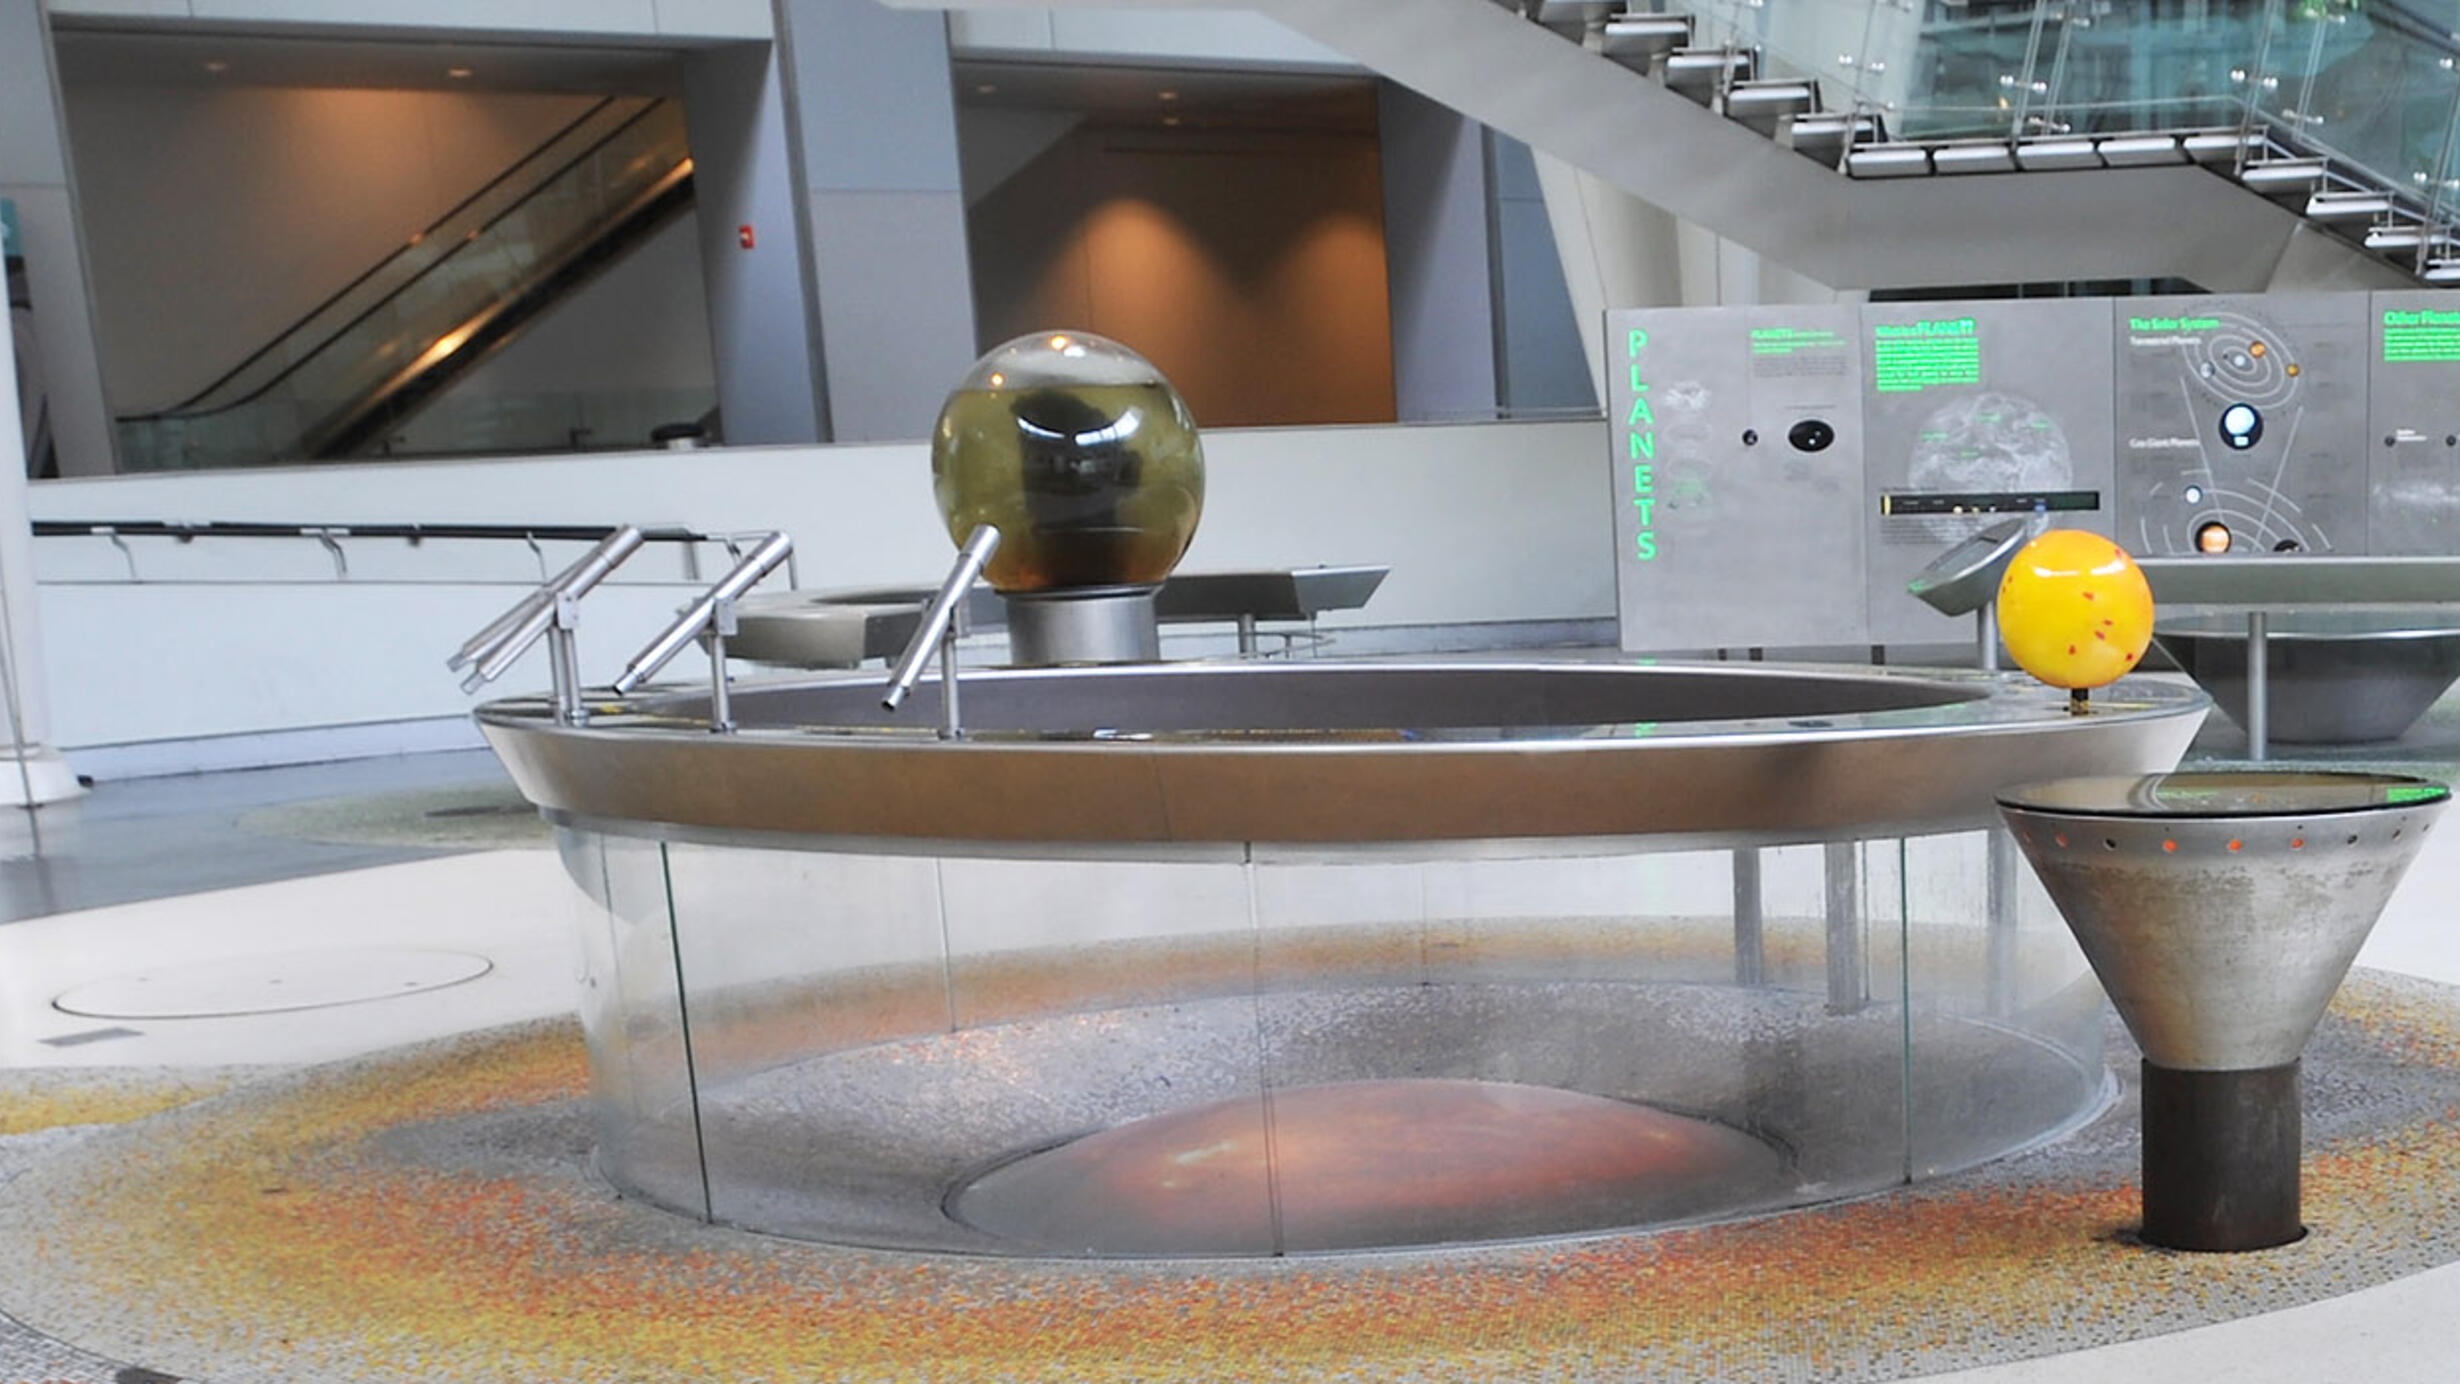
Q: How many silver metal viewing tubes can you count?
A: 4